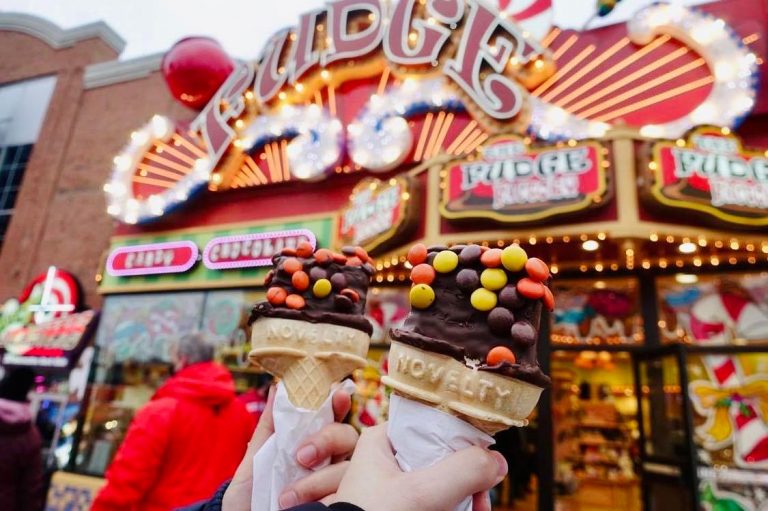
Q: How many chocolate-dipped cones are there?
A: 2